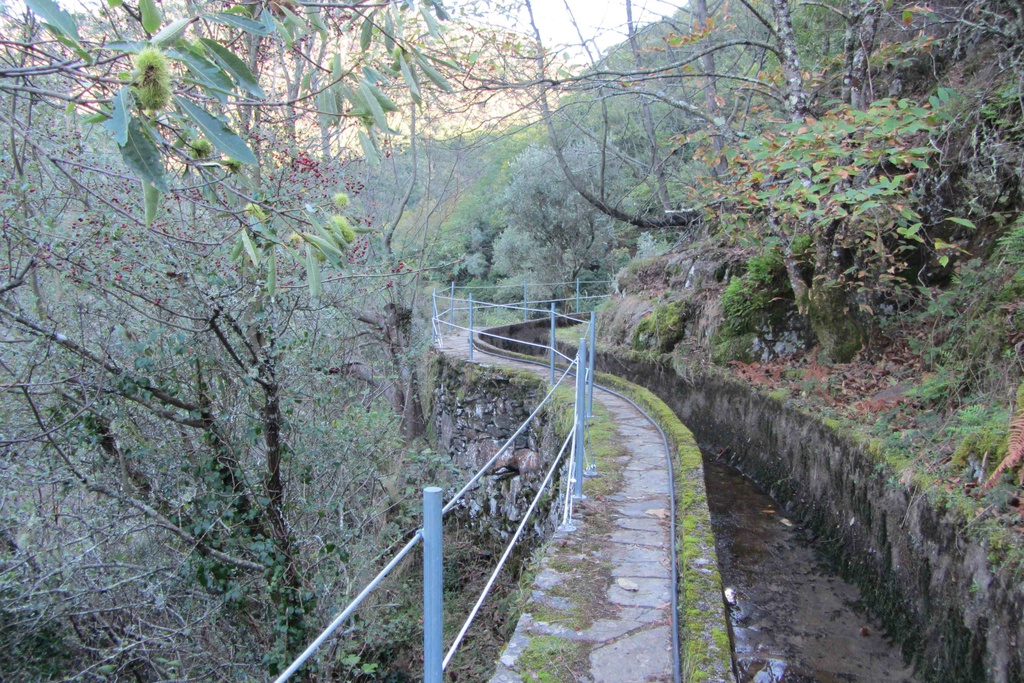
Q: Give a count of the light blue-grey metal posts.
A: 9